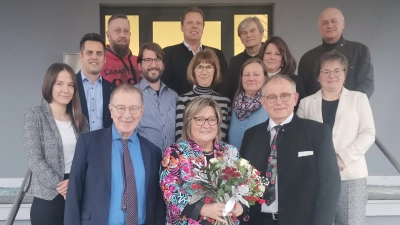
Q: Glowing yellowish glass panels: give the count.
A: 3